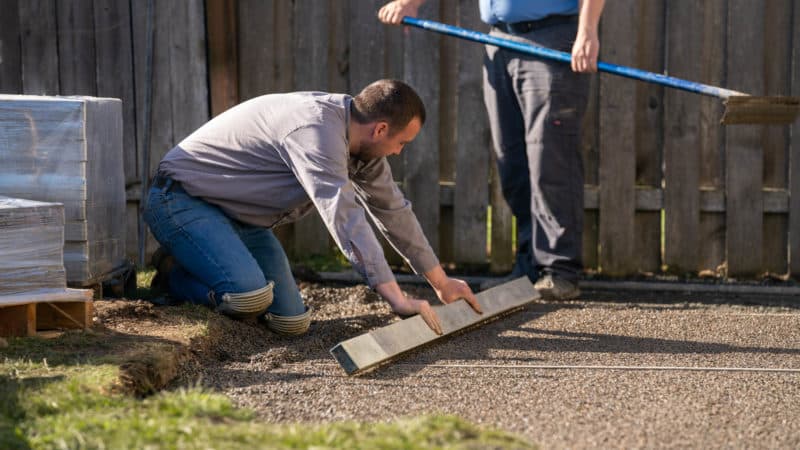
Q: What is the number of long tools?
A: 2